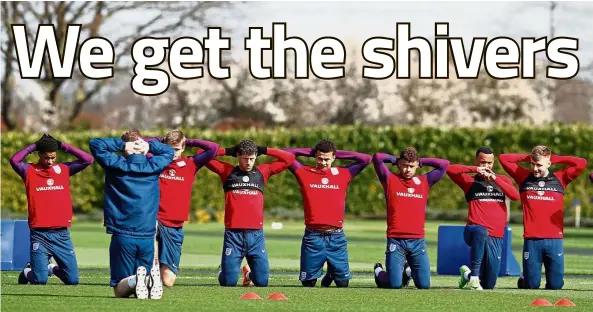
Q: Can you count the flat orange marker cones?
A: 4